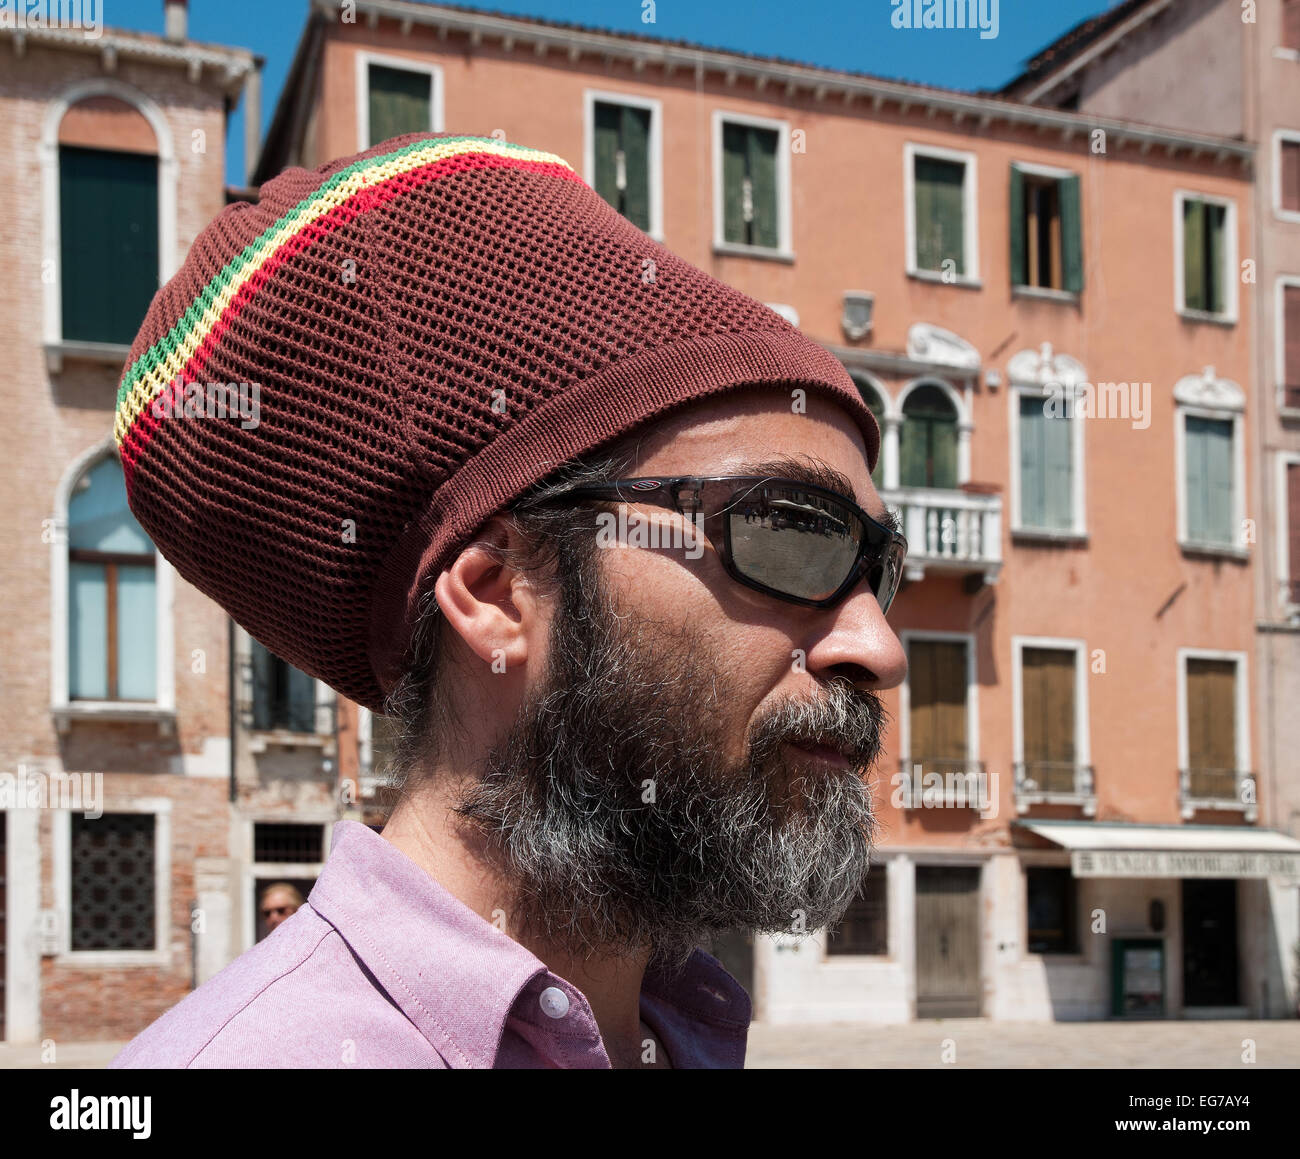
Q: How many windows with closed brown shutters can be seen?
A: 3